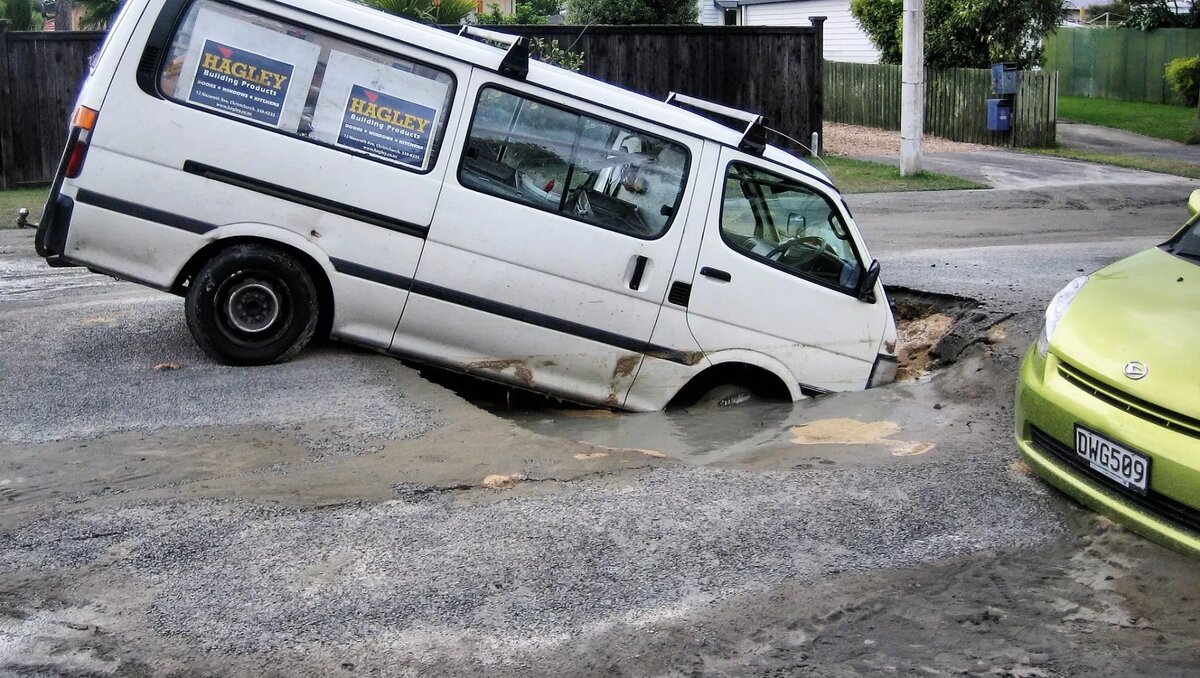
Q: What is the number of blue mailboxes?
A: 2